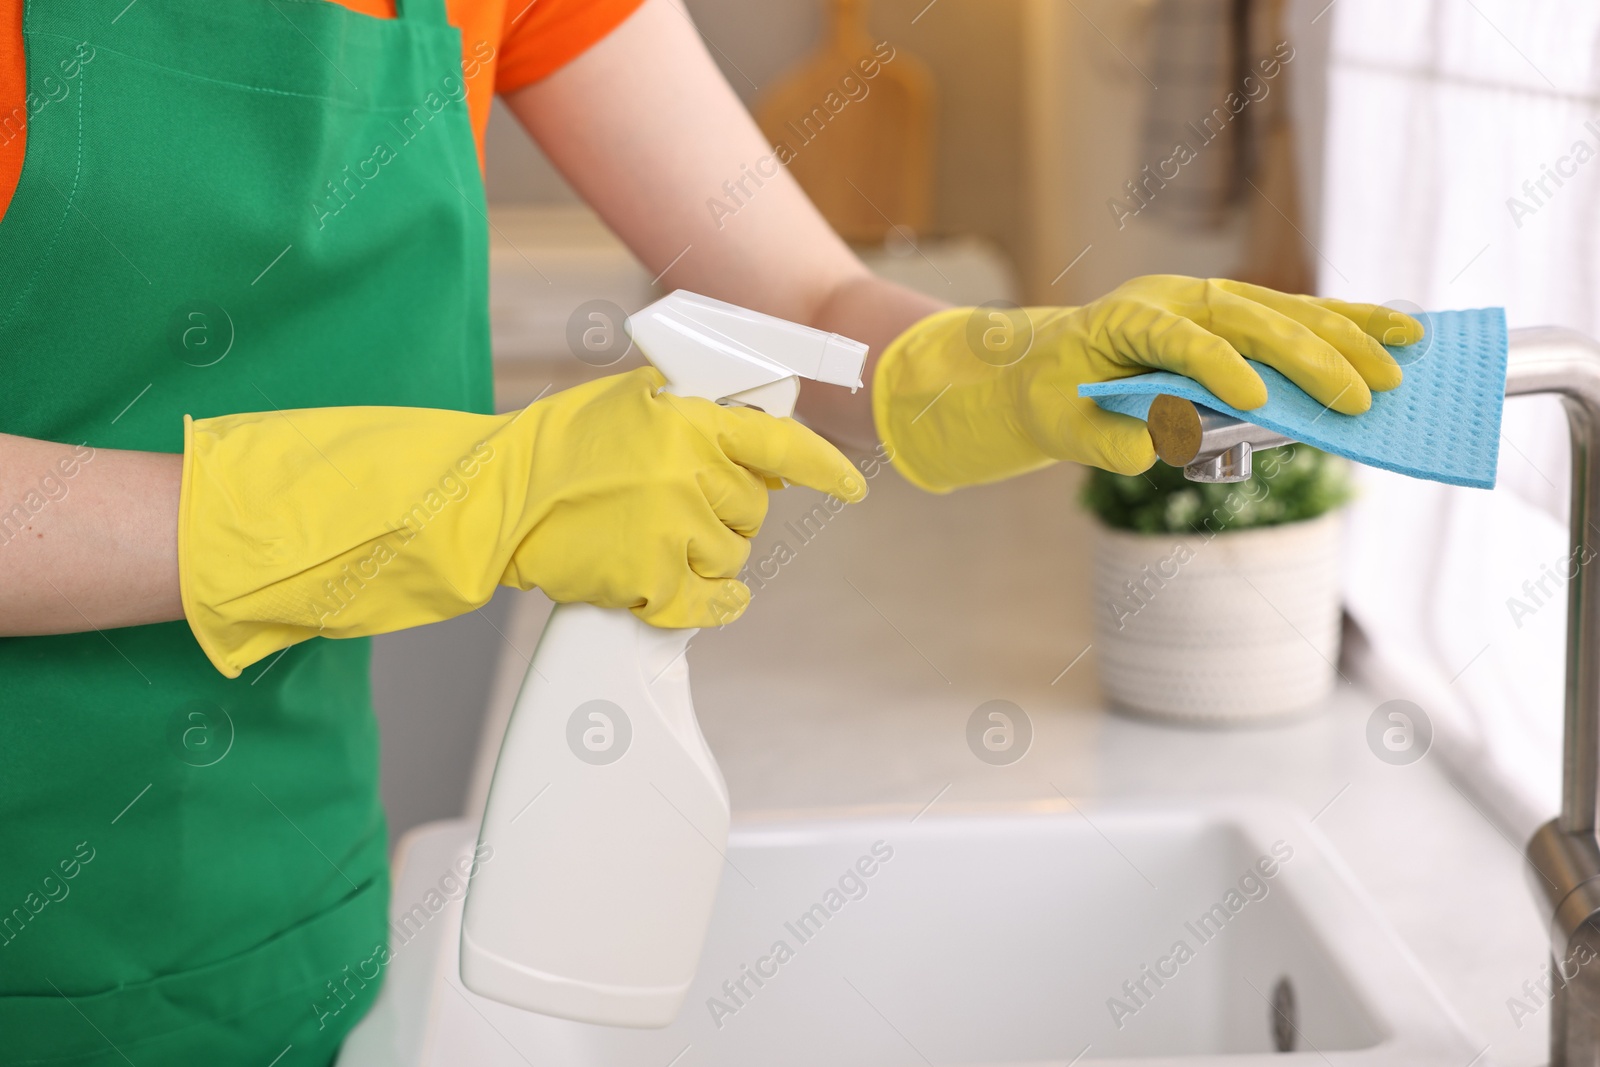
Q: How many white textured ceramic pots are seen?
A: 1